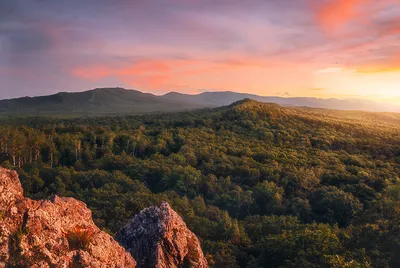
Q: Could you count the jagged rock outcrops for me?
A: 2